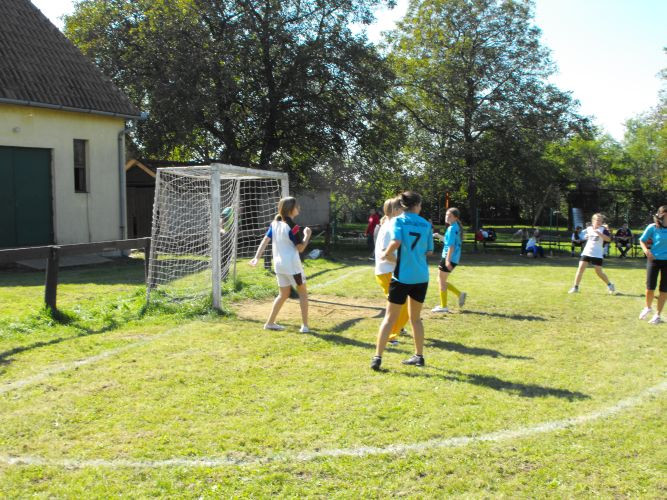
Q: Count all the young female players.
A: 6